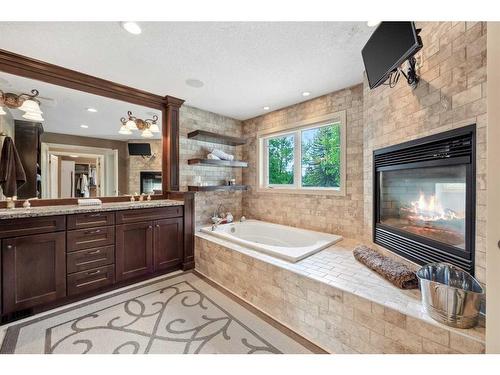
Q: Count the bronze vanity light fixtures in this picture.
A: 2